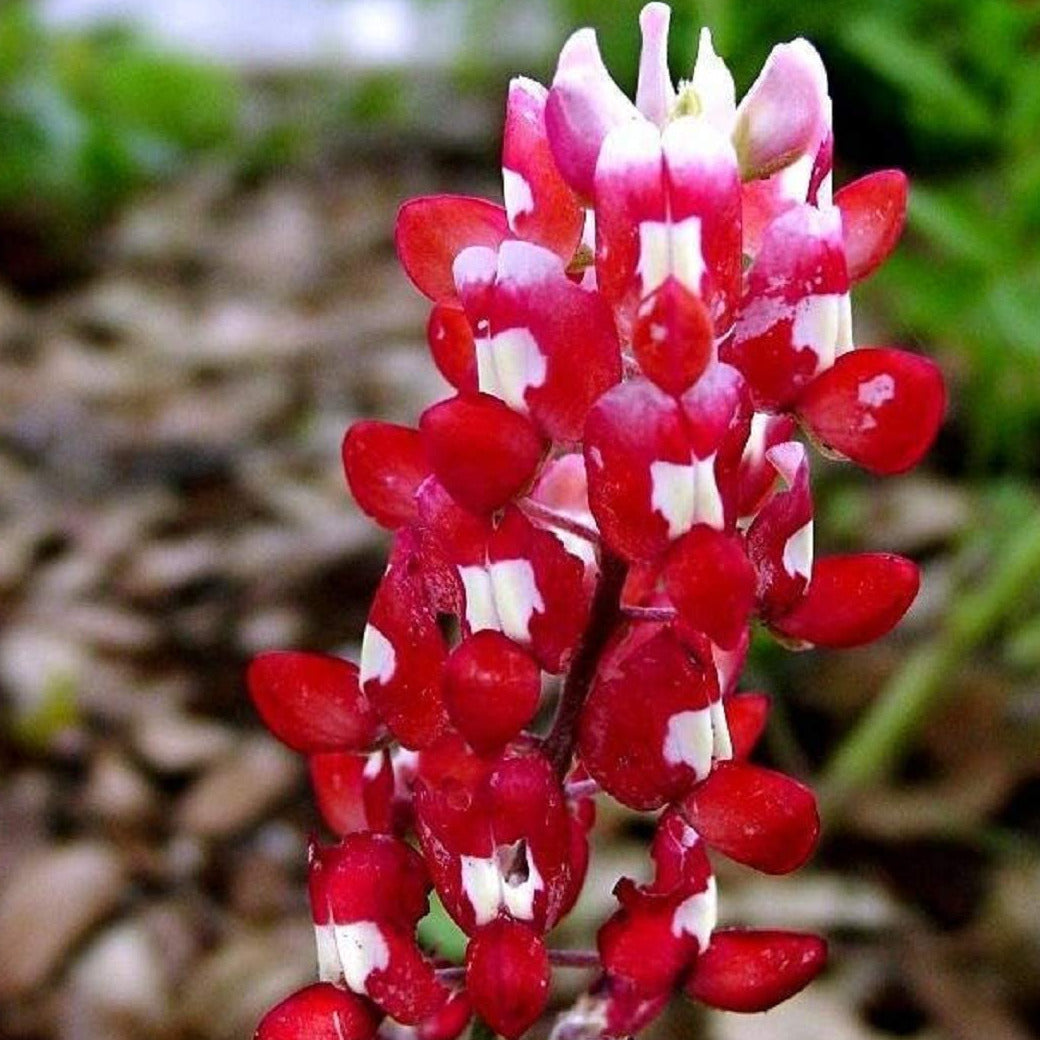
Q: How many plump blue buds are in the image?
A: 0